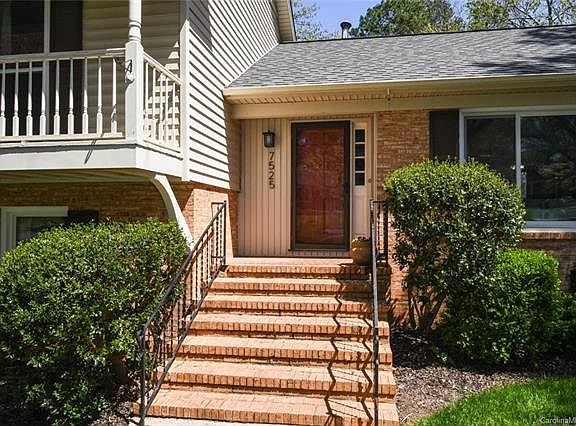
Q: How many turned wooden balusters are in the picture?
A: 14